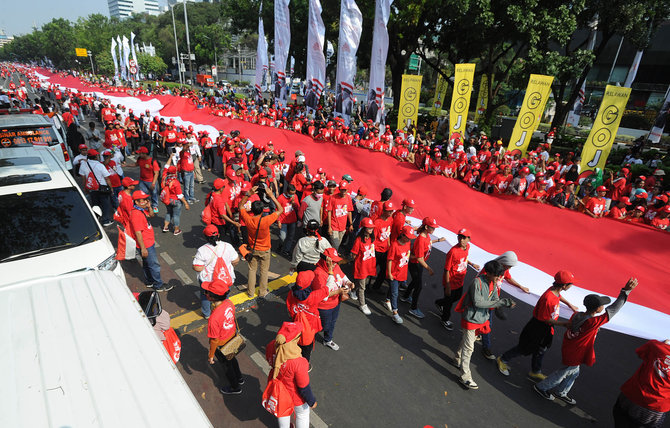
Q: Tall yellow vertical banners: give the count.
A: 6